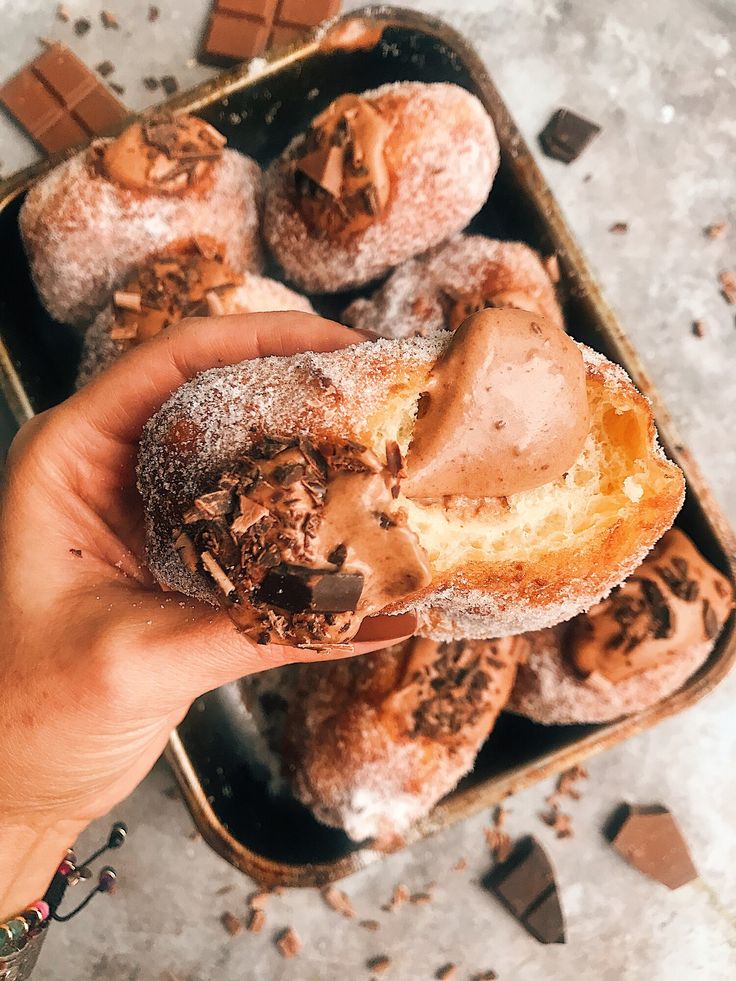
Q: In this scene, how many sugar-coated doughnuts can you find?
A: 7